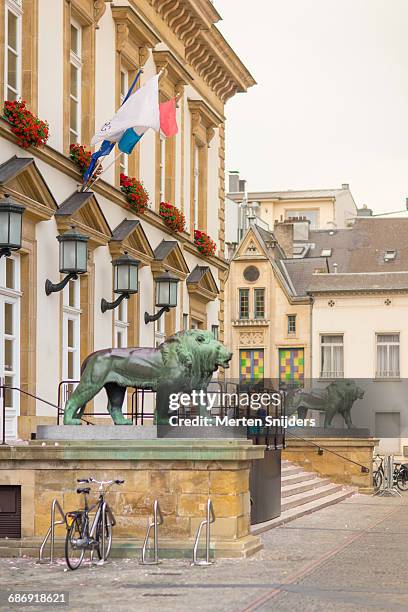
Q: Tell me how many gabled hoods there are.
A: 5